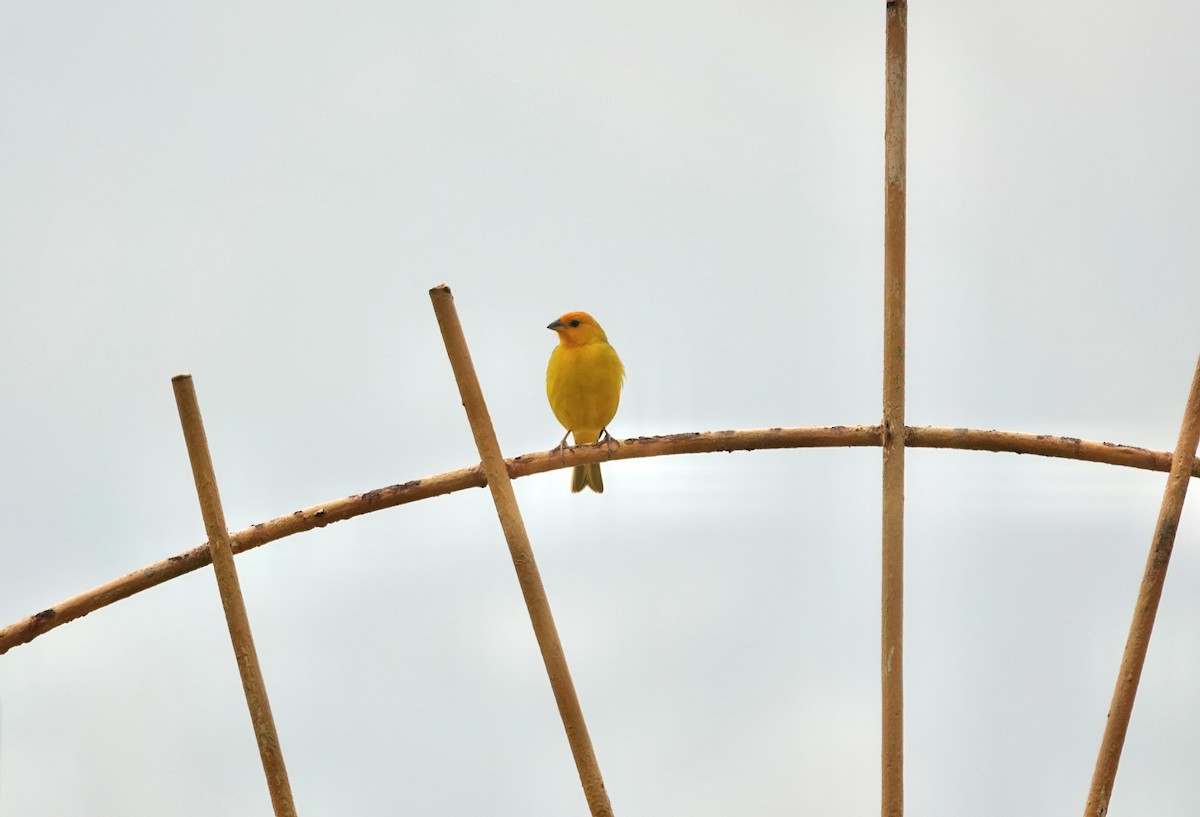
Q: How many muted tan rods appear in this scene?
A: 5